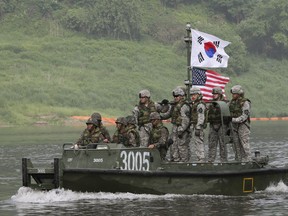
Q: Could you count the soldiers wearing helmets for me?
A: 10